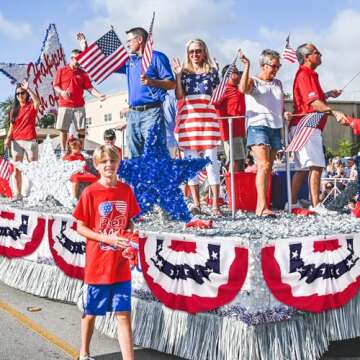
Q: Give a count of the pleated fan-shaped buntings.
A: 4